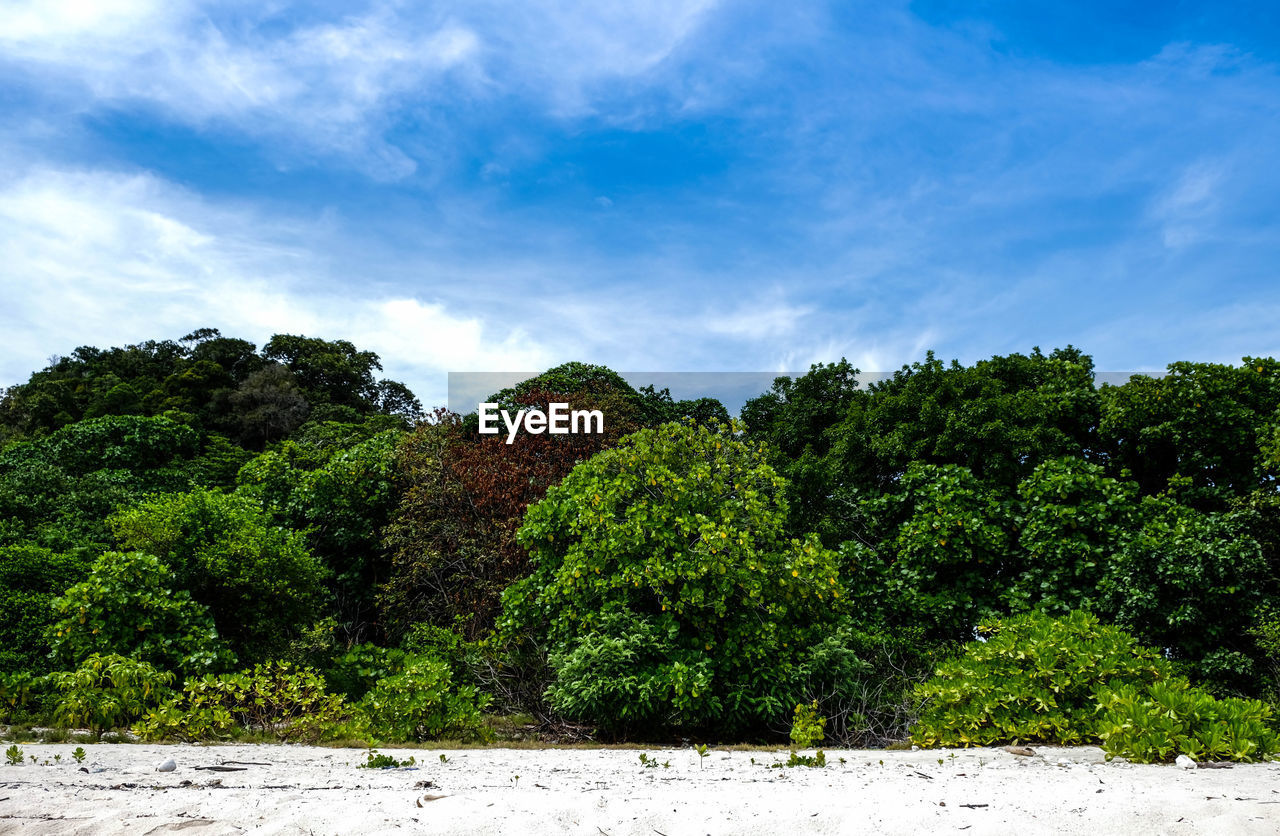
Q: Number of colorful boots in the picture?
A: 0